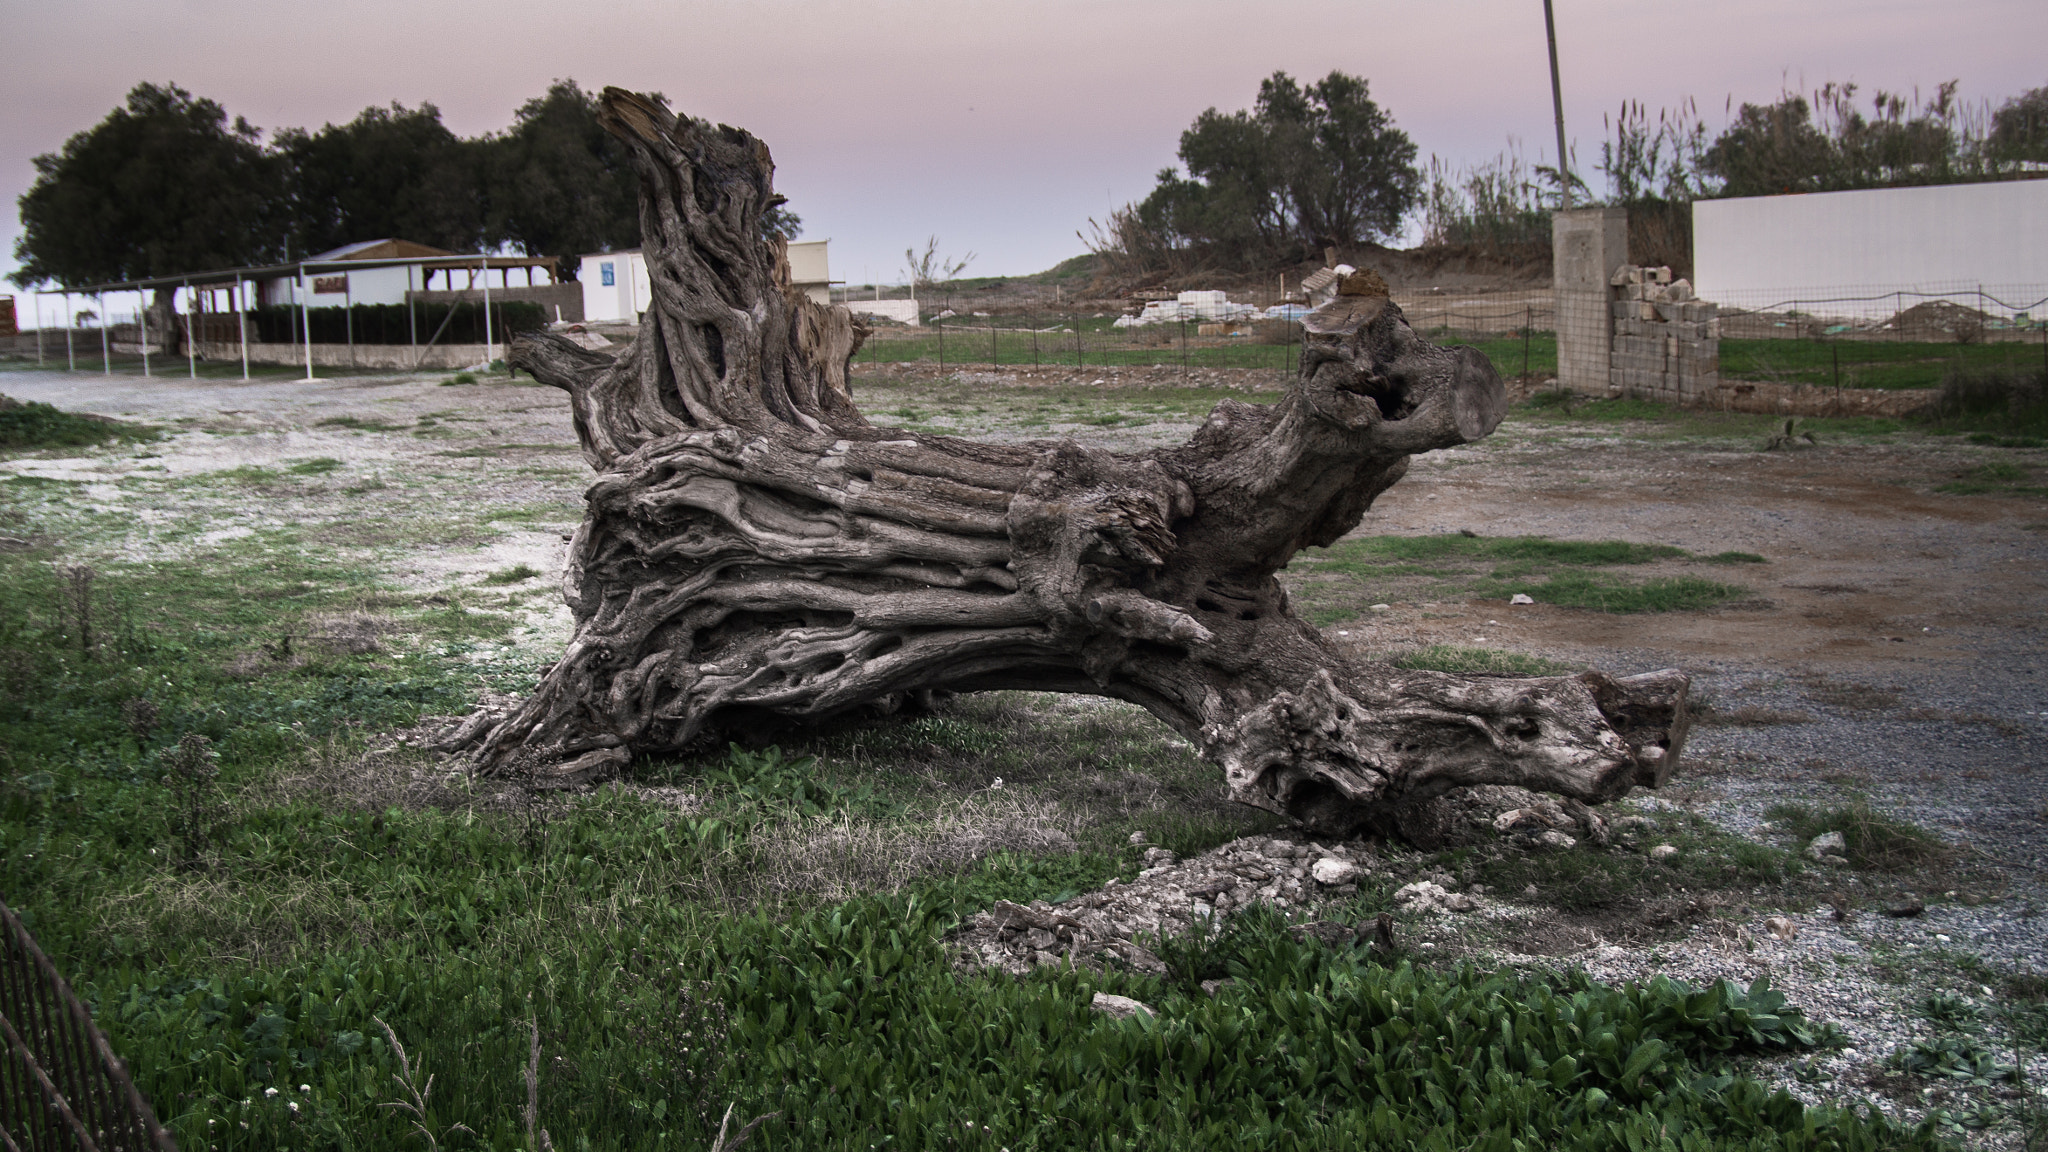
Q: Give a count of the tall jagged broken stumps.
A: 1